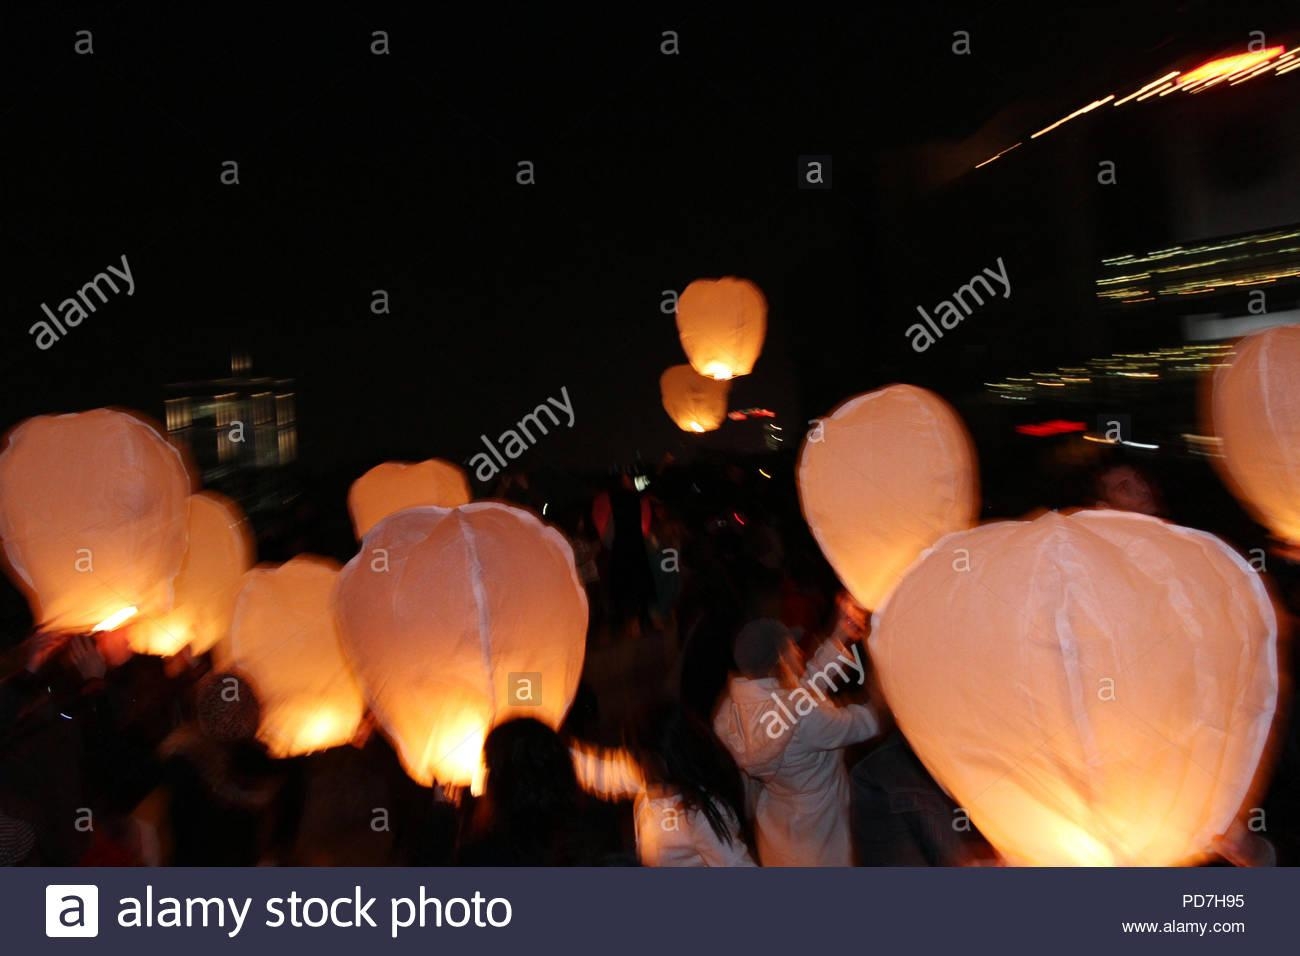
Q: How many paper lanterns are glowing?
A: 10